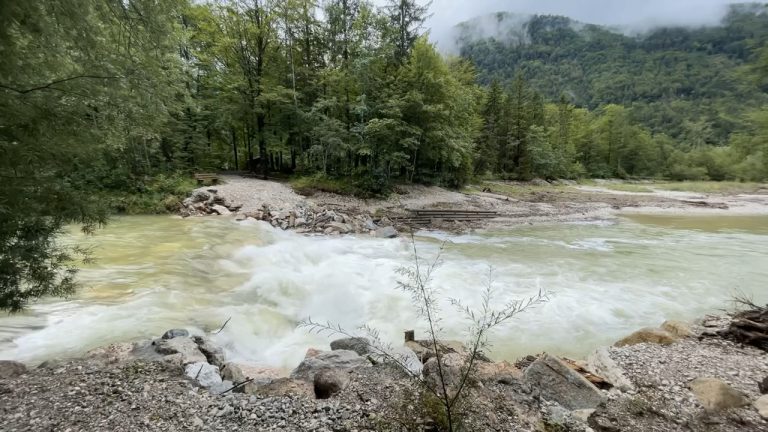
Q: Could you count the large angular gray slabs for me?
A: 1